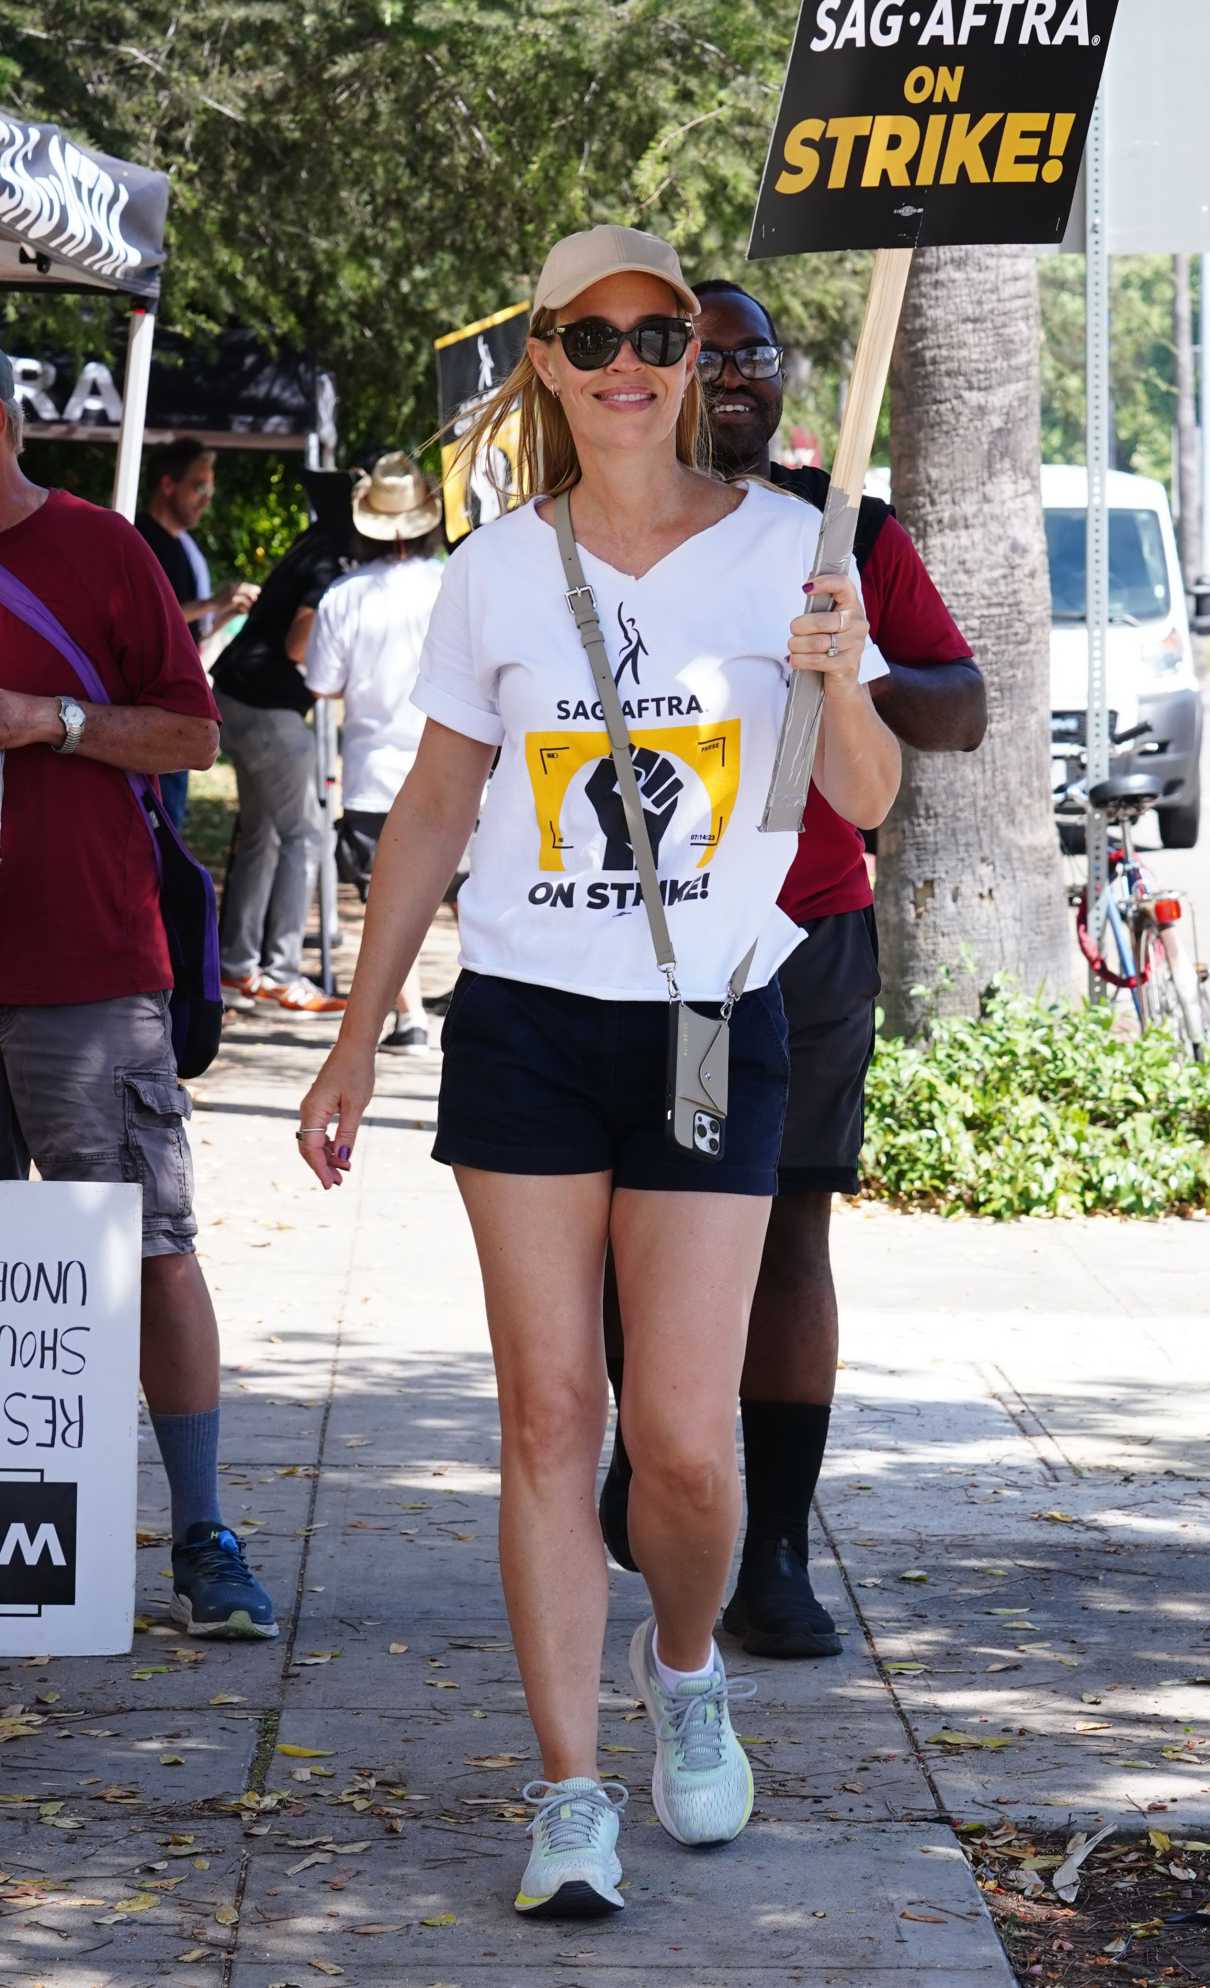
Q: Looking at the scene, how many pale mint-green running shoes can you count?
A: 2